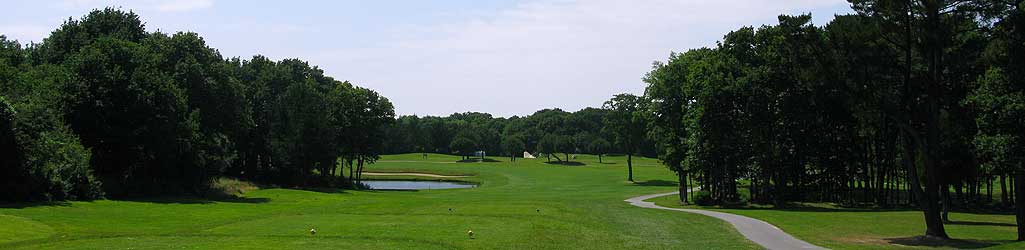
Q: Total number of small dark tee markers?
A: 2